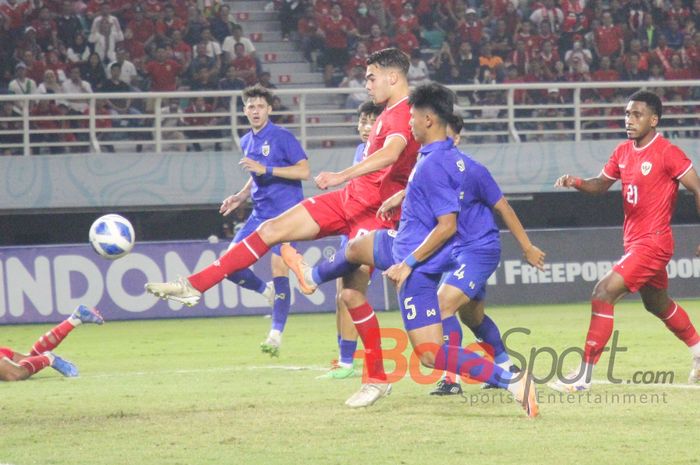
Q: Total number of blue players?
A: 4